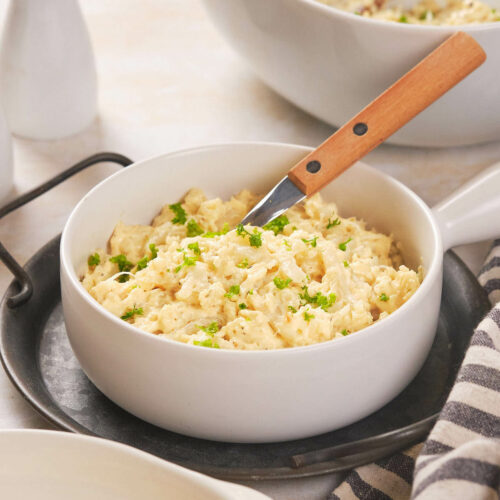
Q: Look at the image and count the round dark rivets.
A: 2